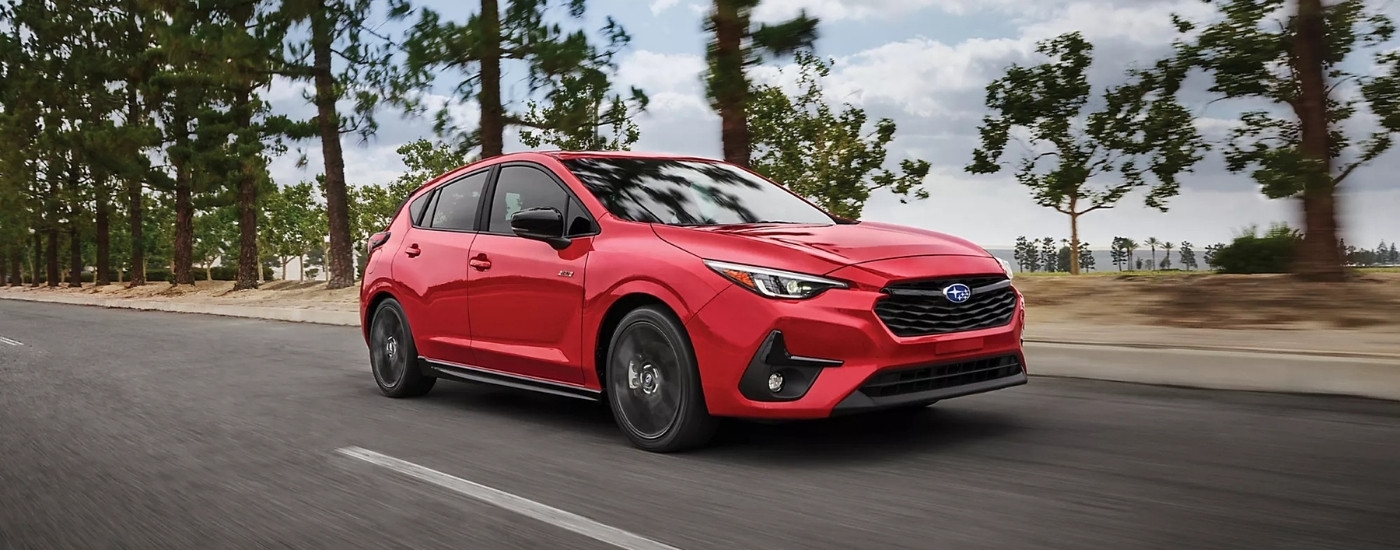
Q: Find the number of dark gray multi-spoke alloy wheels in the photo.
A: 2